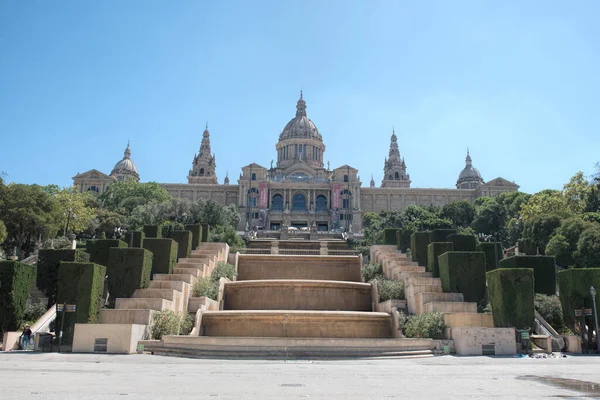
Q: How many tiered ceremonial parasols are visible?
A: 0